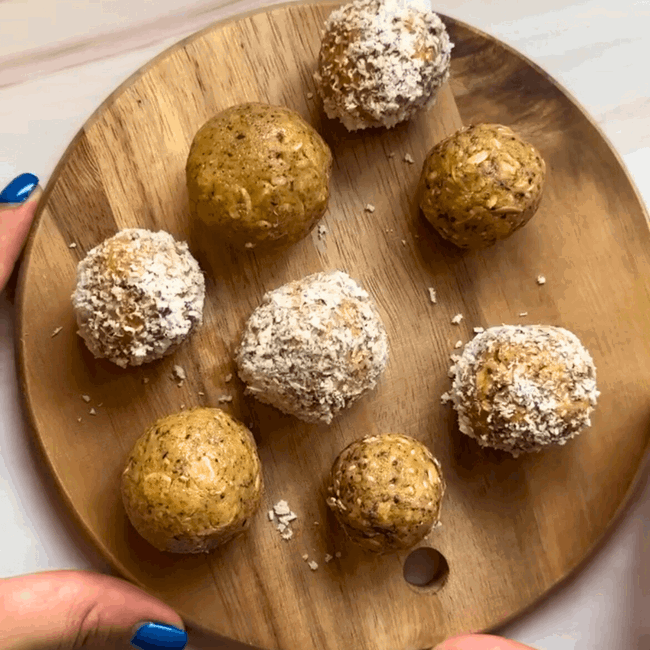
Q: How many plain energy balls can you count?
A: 4